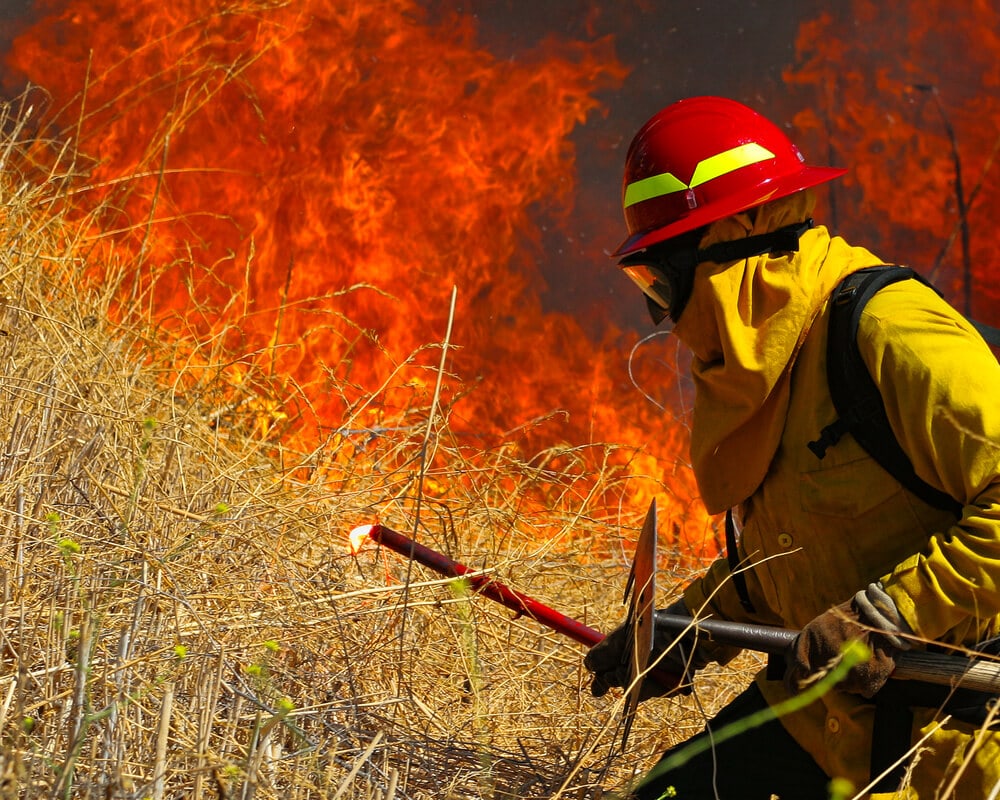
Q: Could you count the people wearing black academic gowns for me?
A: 0